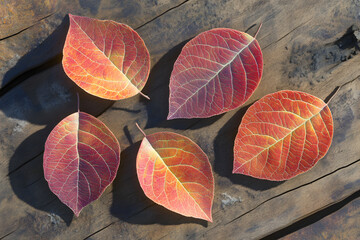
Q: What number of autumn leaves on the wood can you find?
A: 5